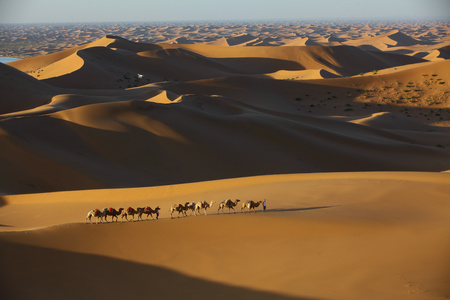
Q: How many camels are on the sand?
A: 9